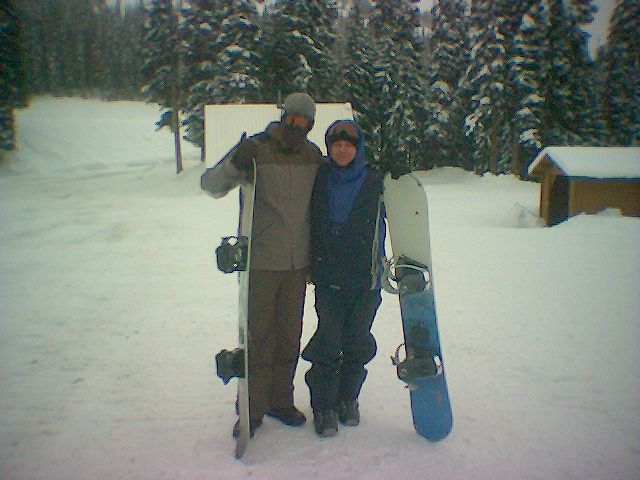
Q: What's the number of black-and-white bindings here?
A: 2